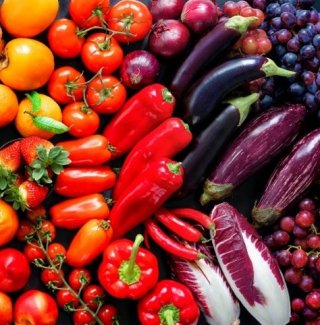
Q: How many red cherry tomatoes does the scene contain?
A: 11